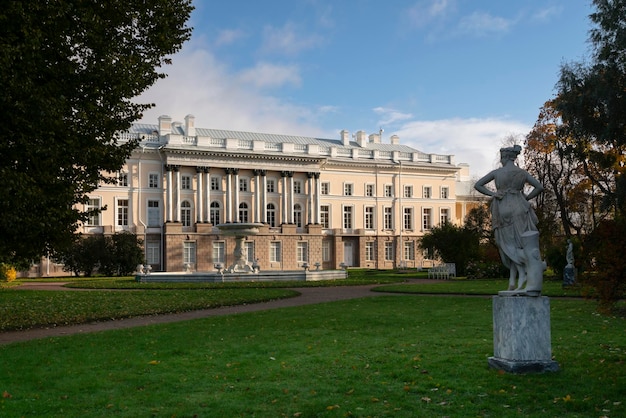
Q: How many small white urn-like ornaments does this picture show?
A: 7